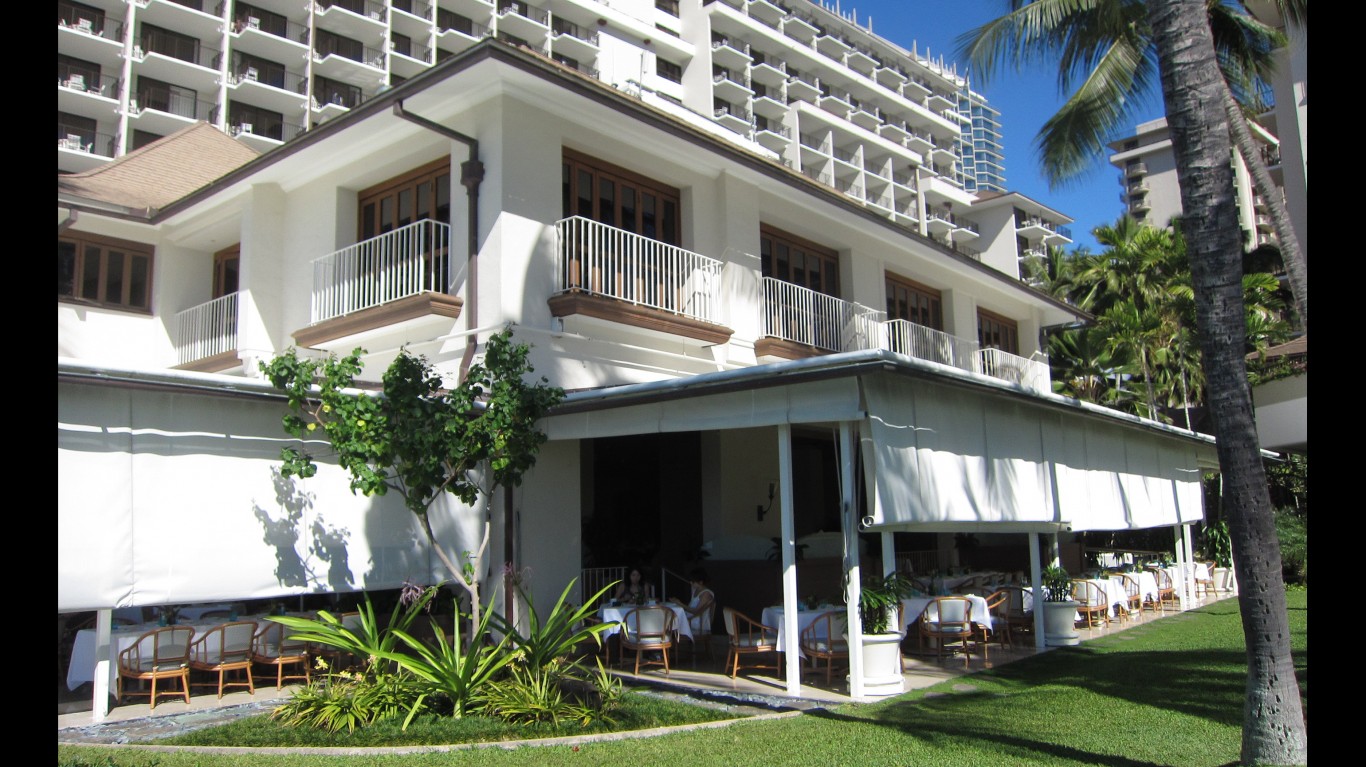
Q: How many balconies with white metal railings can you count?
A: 6